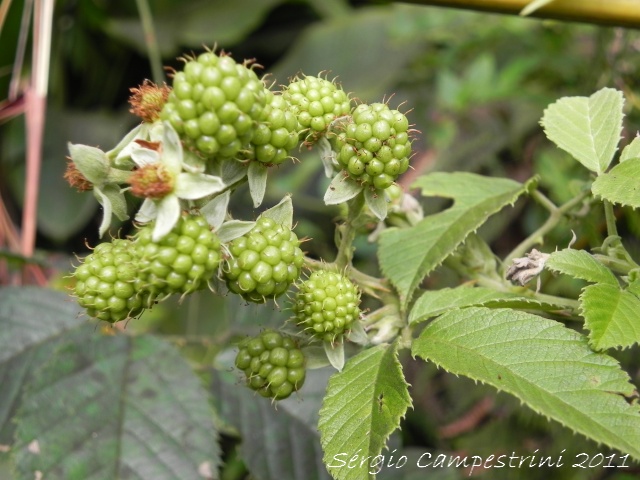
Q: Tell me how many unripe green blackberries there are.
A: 9